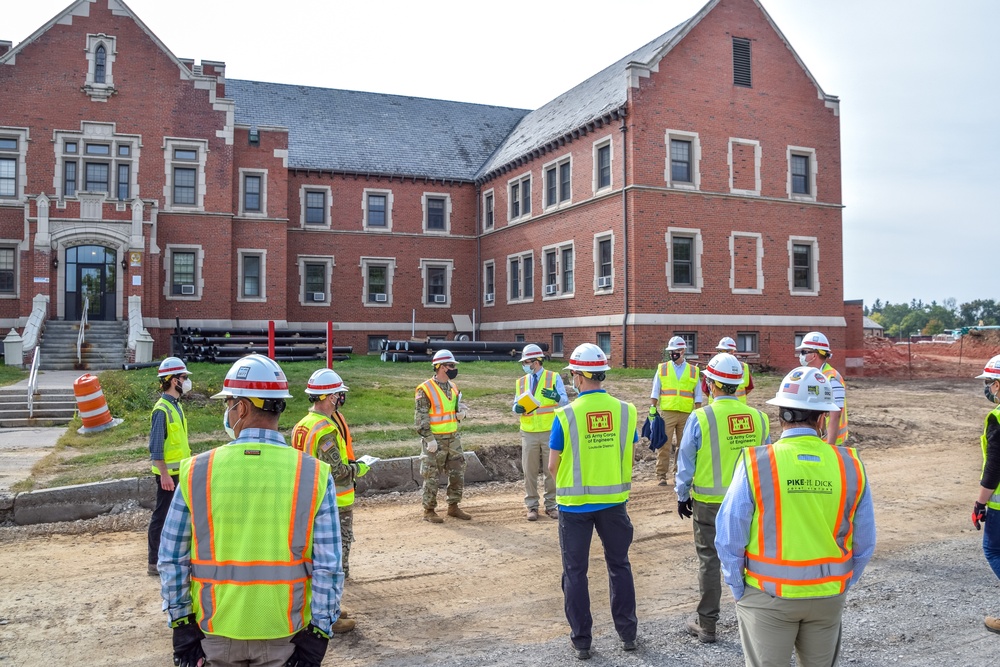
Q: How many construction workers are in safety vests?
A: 13